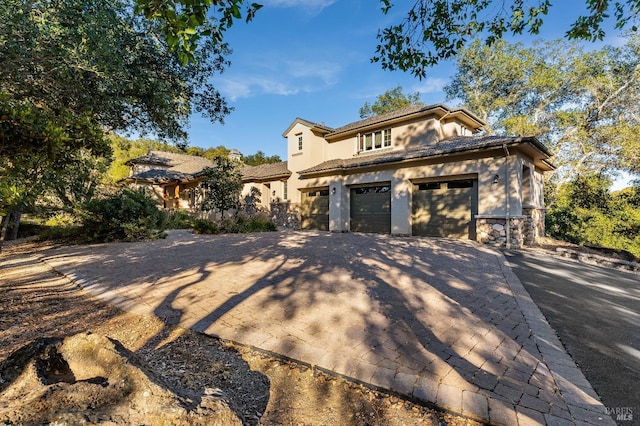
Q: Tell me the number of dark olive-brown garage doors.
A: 3